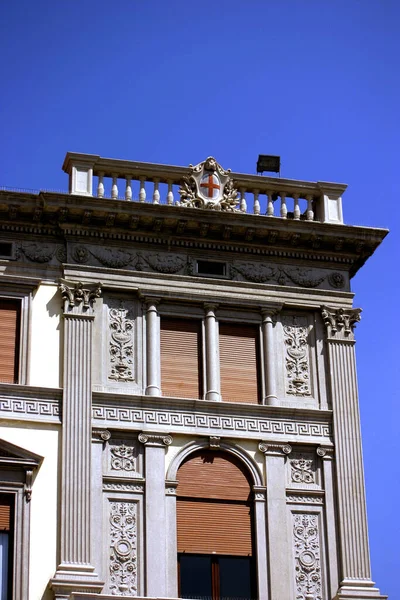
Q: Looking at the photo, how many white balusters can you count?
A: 12